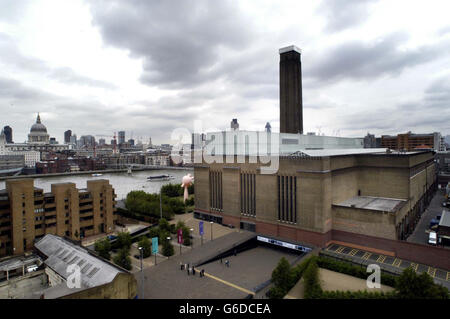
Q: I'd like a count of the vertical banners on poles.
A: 3